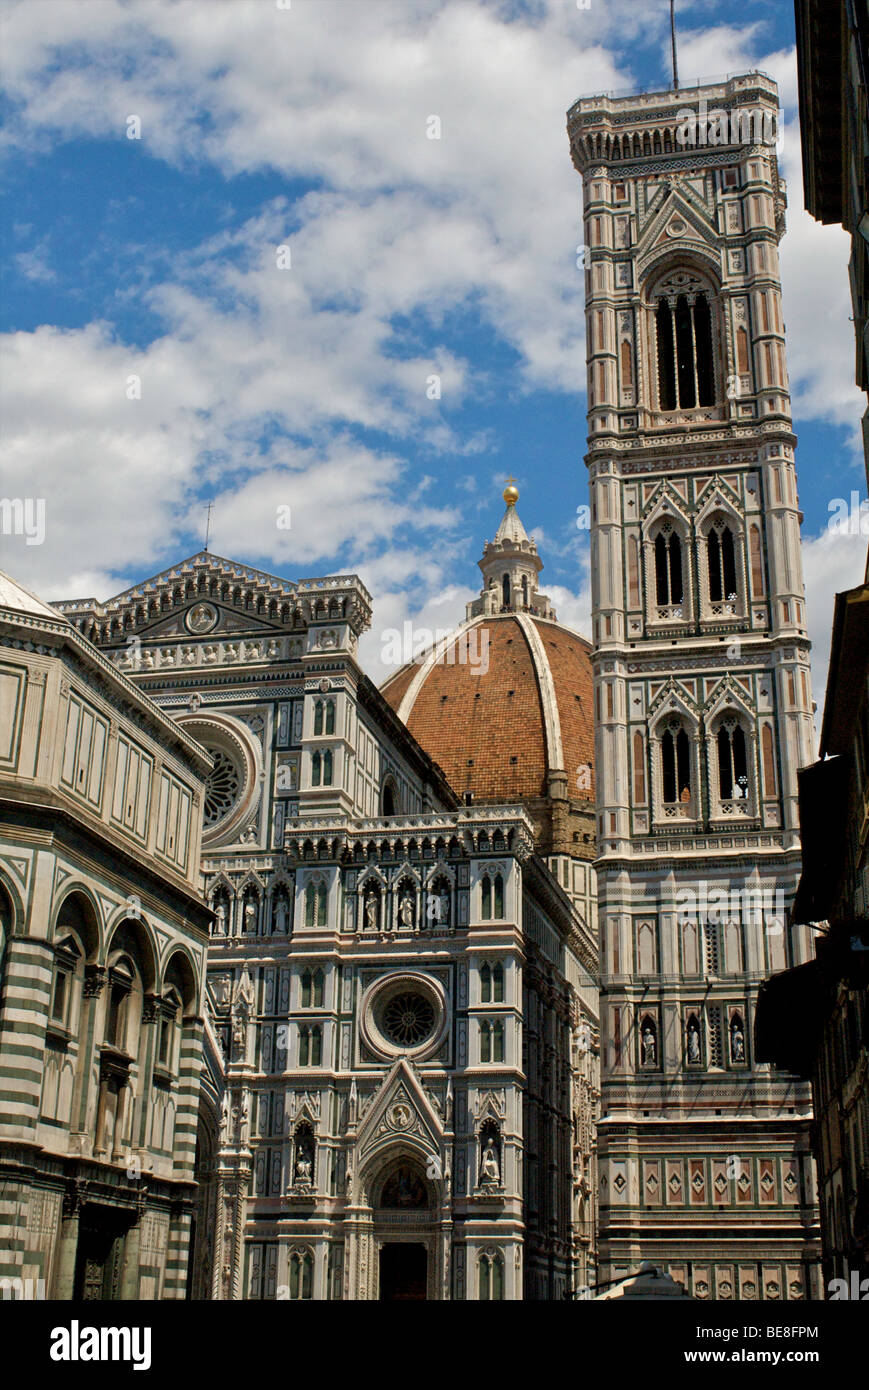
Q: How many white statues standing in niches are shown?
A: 11